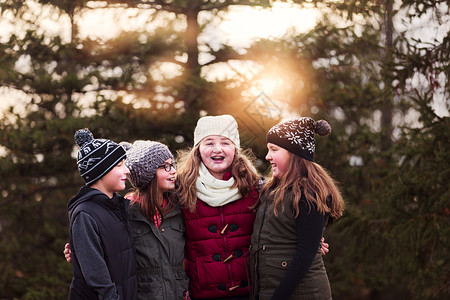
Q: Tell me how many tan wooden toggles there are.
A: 3